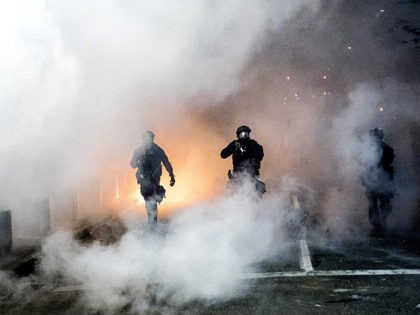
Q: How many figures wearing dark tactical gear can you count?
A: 3